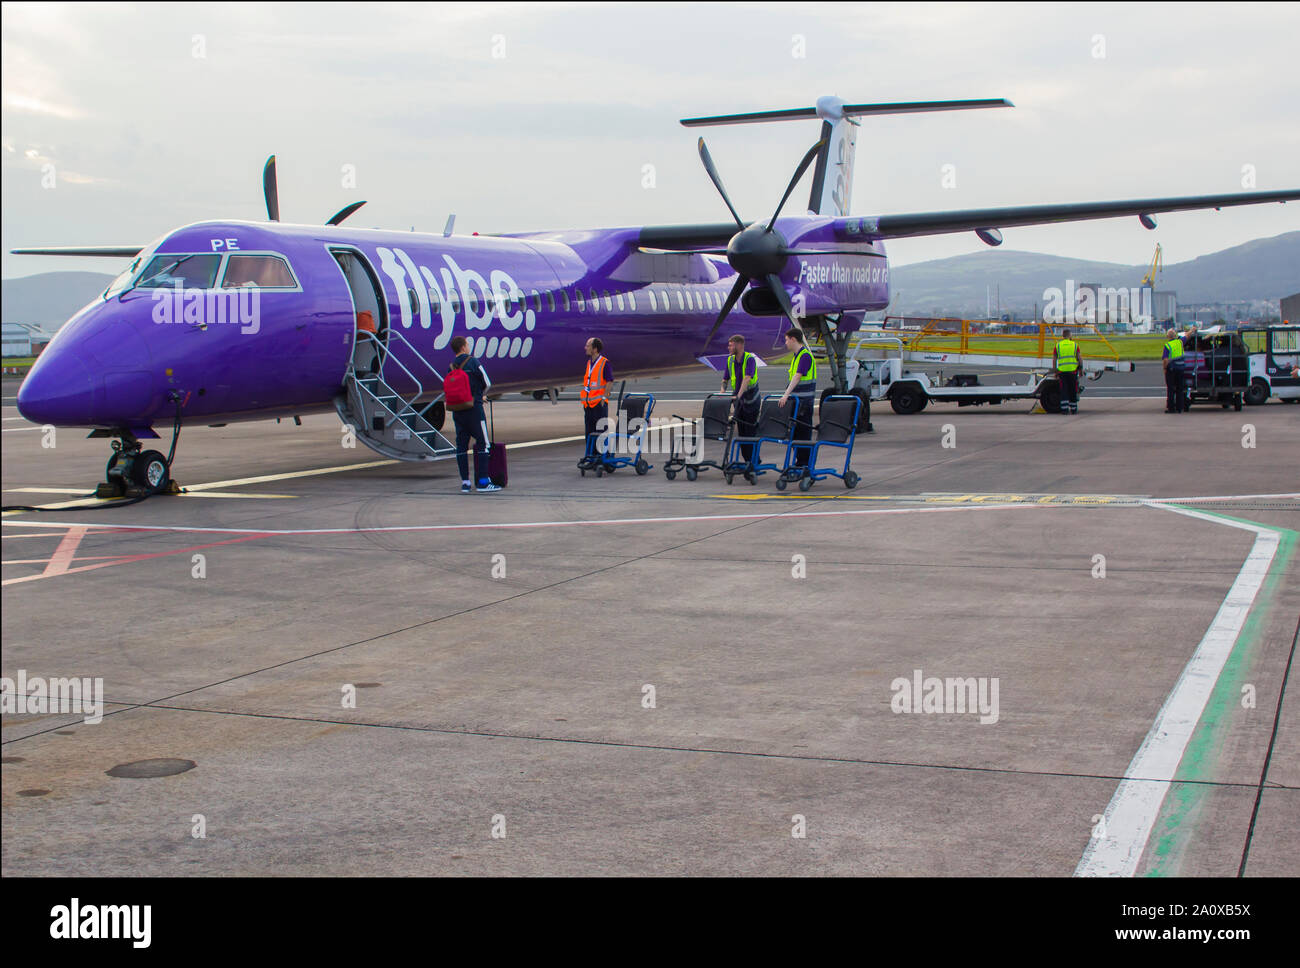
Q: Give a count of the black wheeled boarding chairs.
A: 1